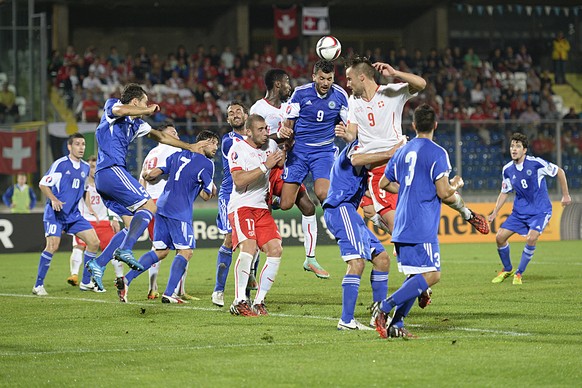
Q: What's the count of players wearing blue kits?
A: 8